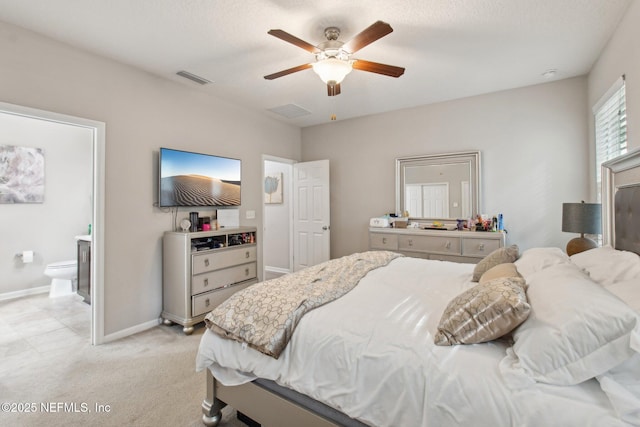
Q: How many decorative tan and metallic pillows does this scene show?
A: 3